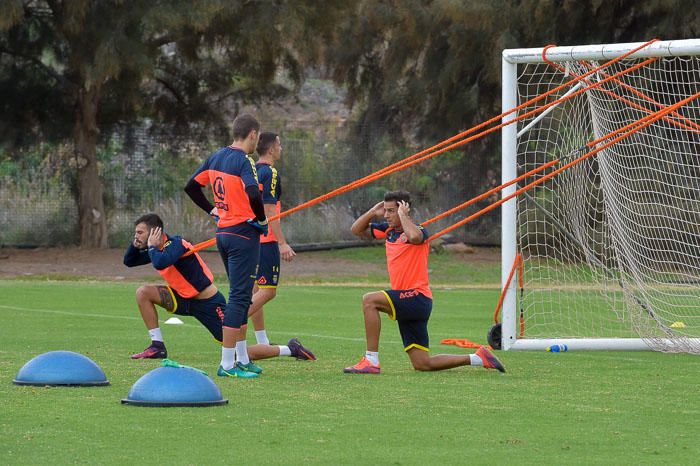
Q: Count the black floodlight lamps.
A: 0